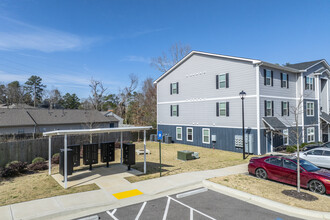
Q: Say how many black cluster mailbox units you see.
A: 5